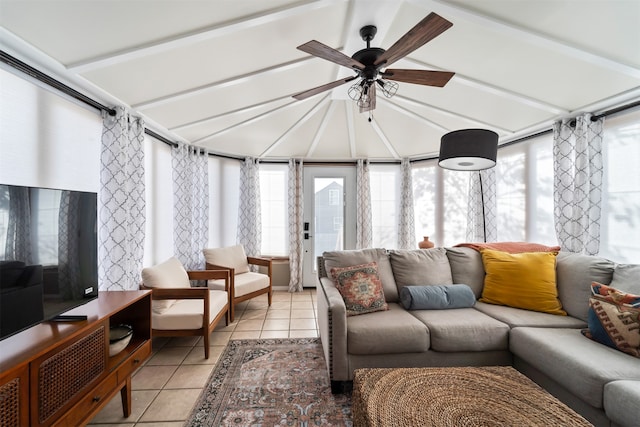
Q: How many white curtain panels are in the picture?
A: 8